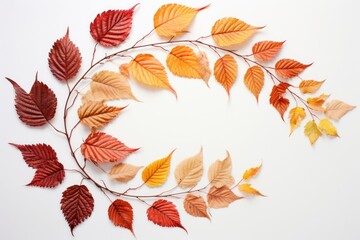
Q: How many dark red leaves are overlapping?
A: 2